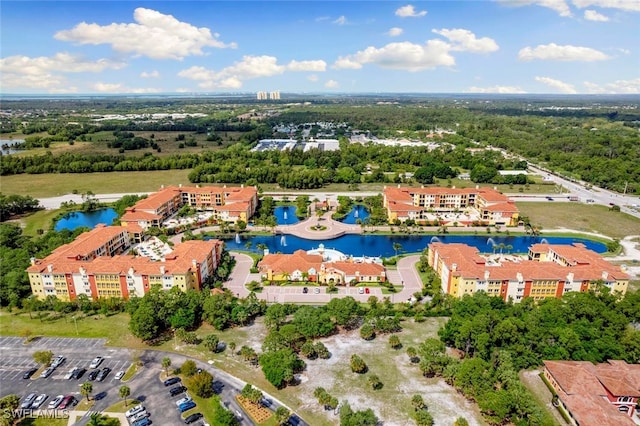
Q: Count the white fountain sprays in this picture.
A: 7